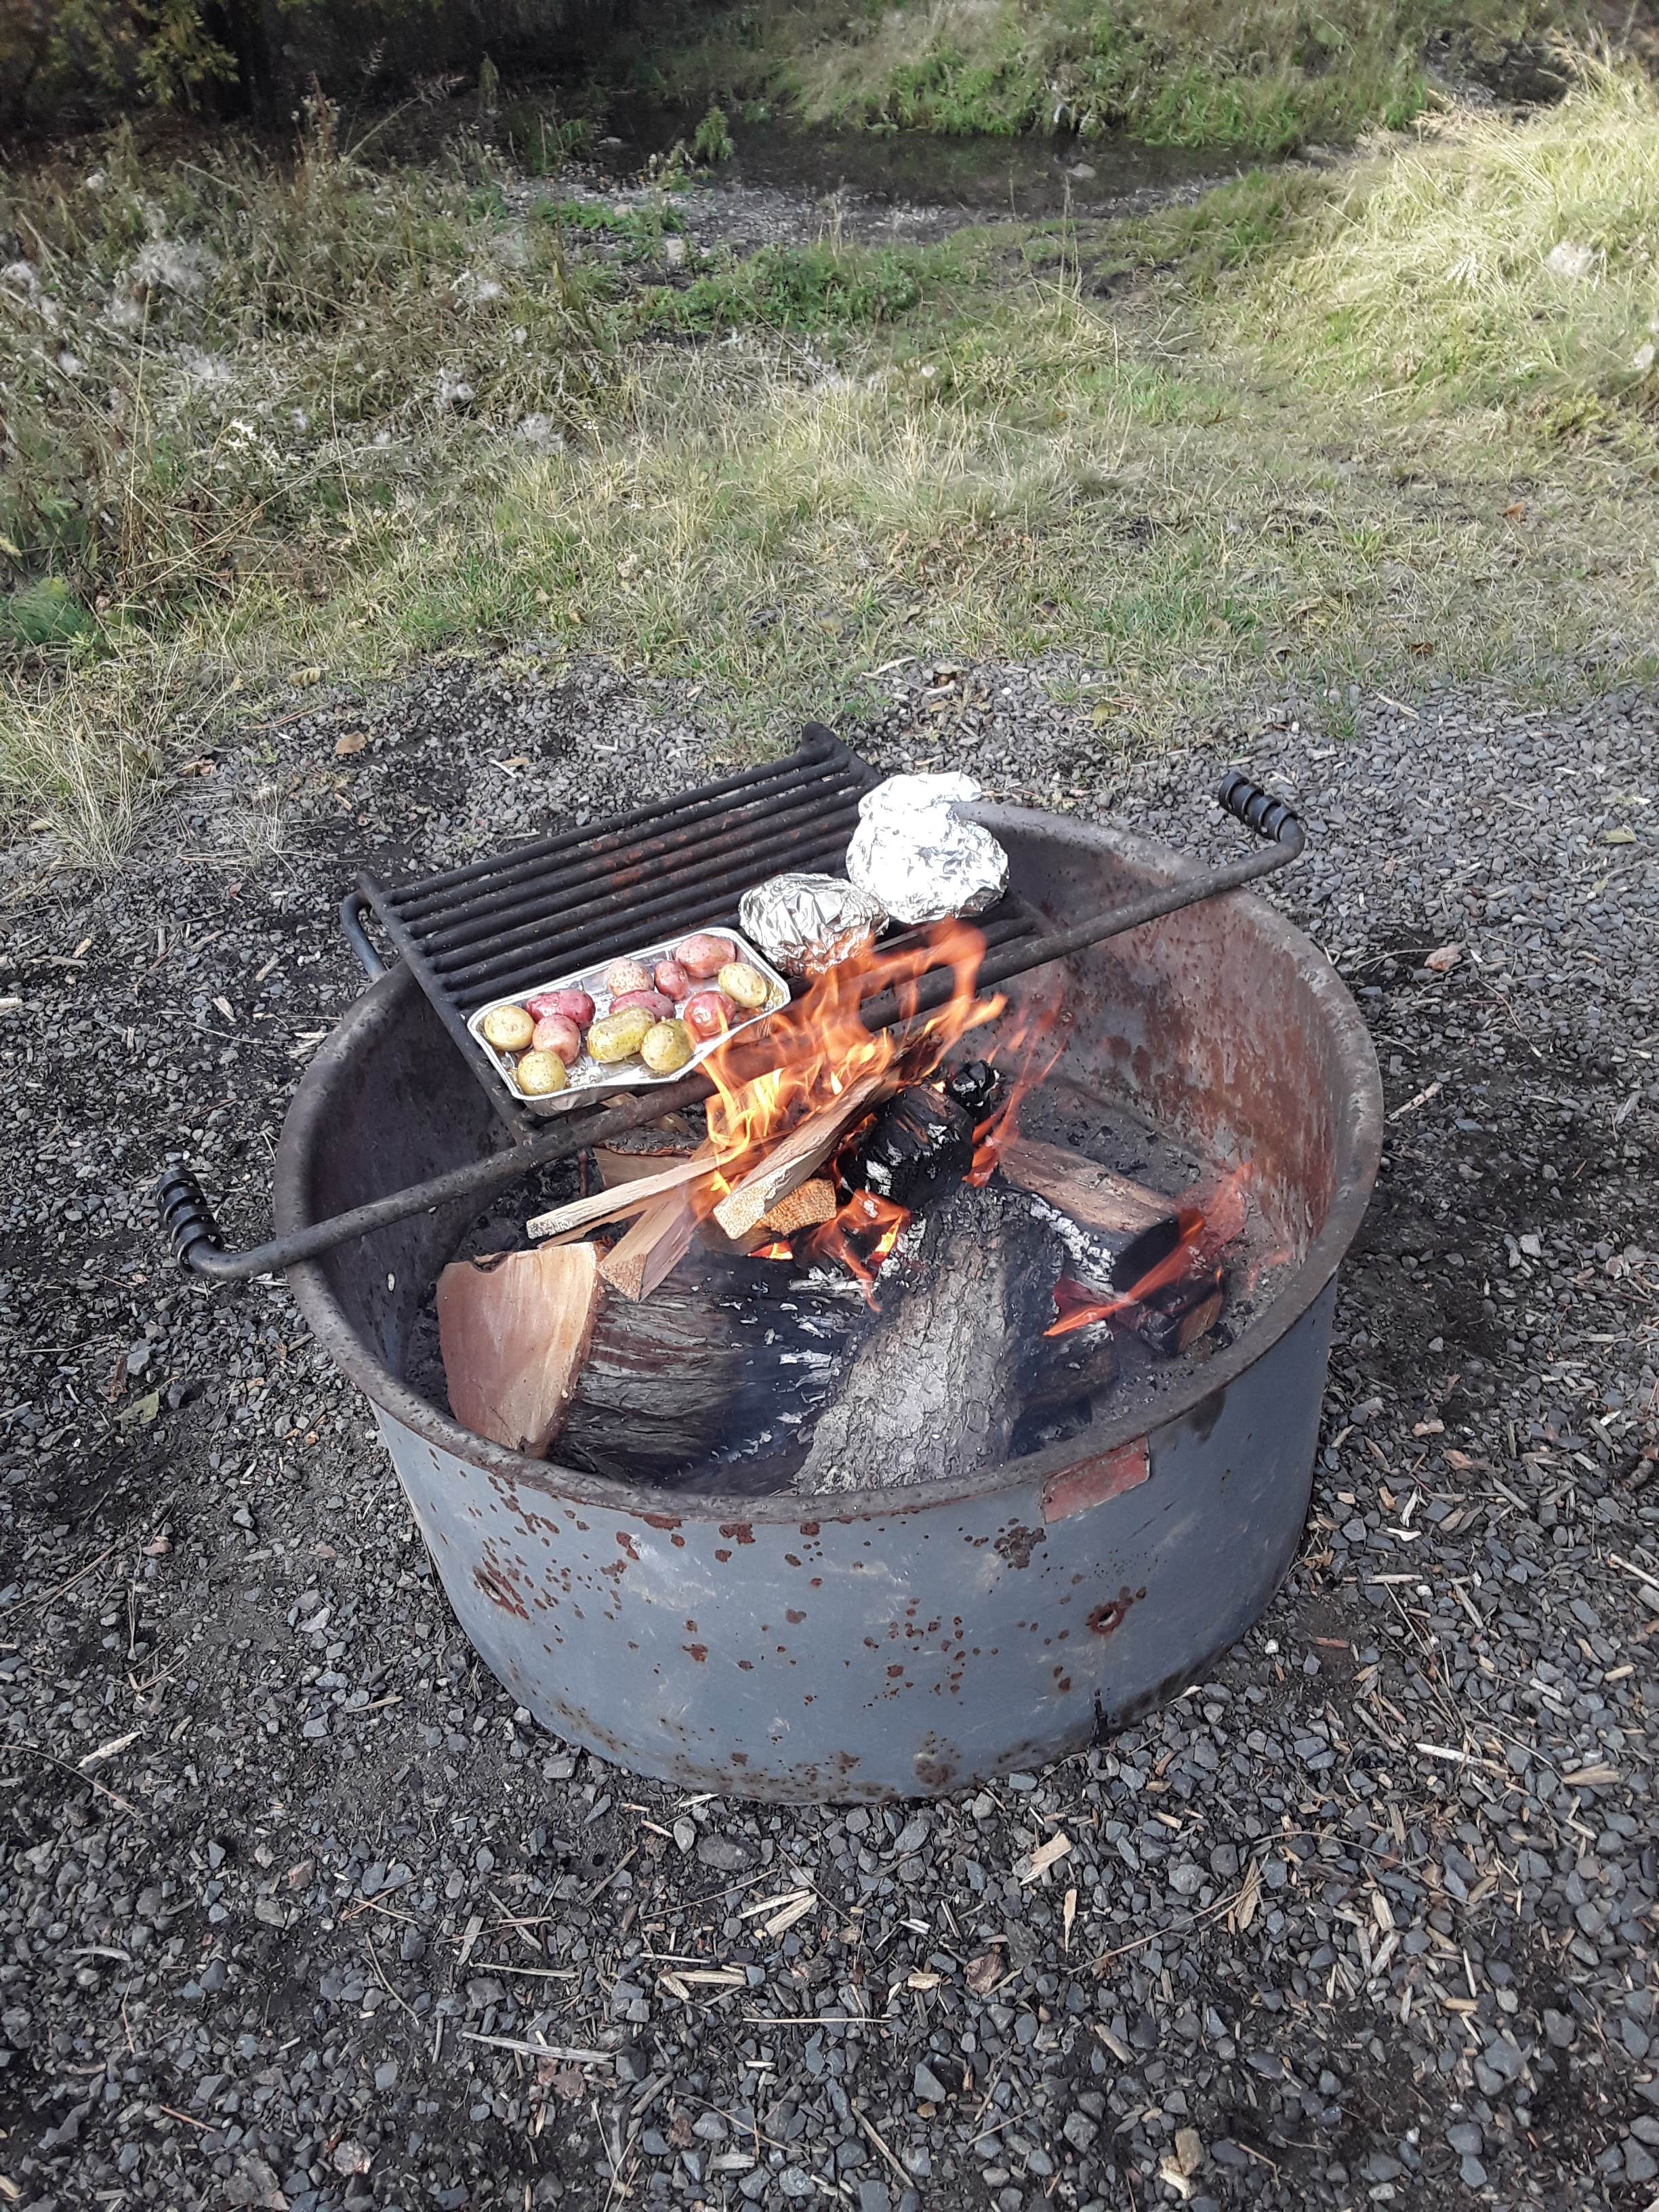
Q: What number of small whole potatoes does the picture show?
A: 12